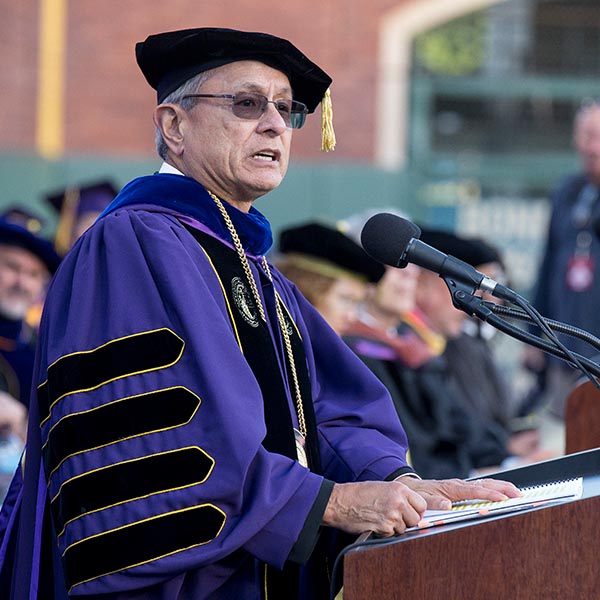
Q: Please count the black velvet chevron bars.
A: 4